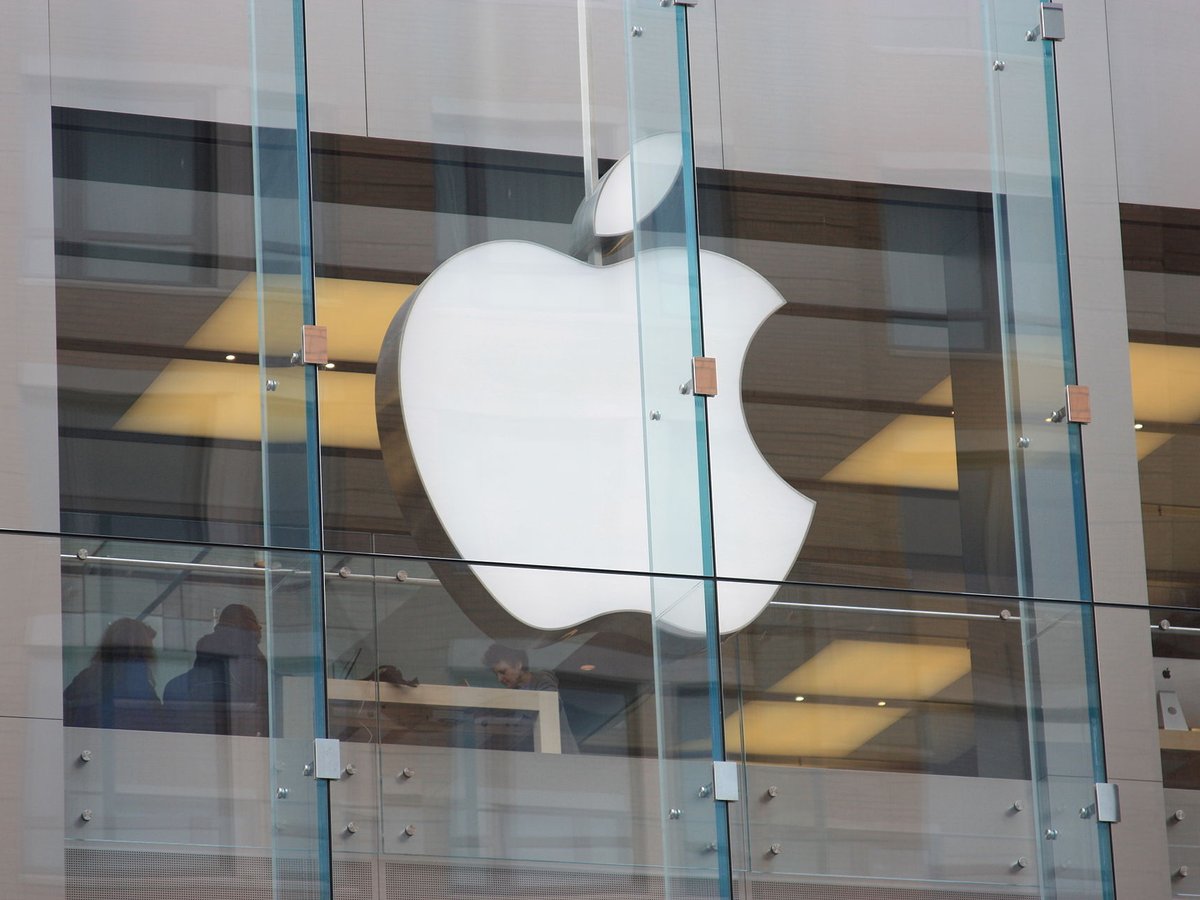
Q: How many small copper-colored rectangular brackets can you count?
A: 3